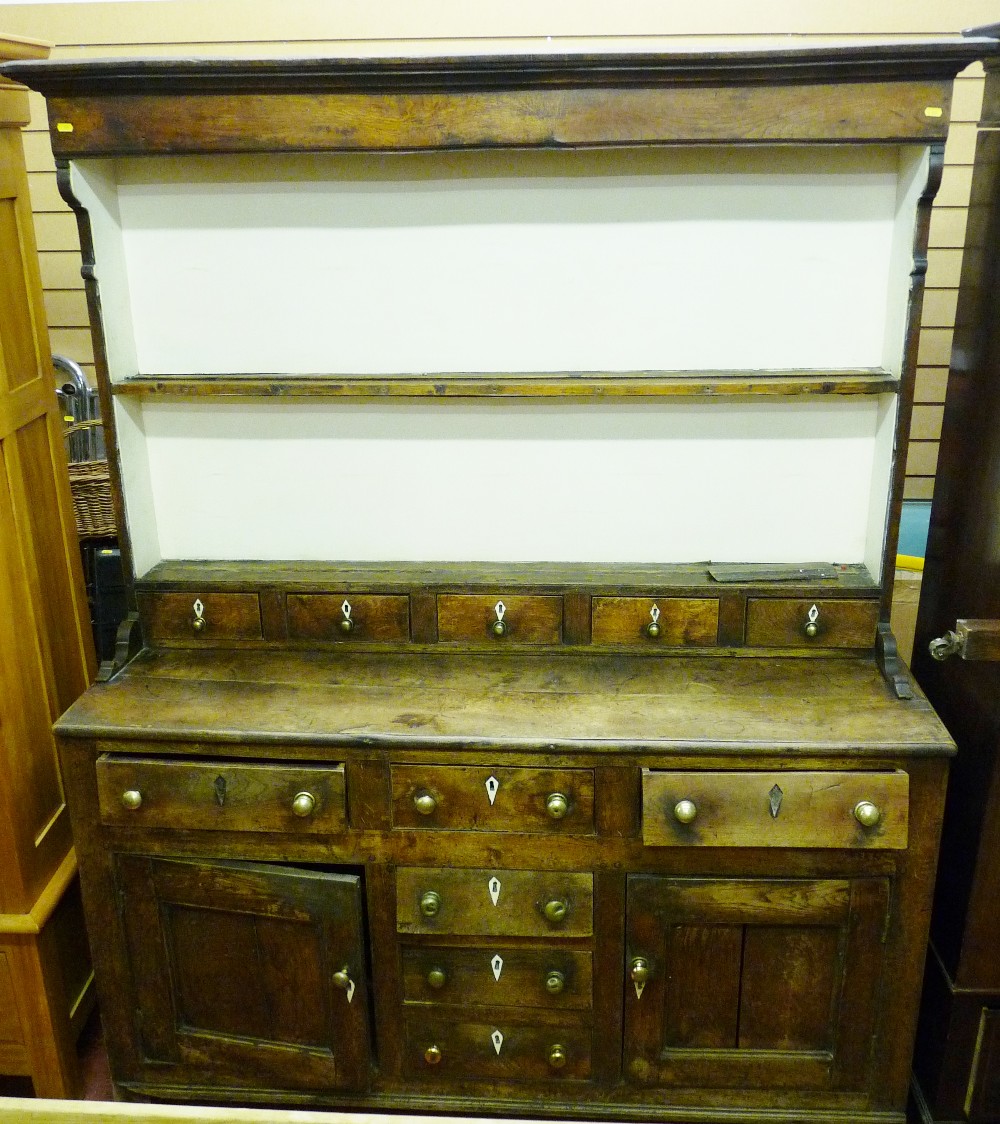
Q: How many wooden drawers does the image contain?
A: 11